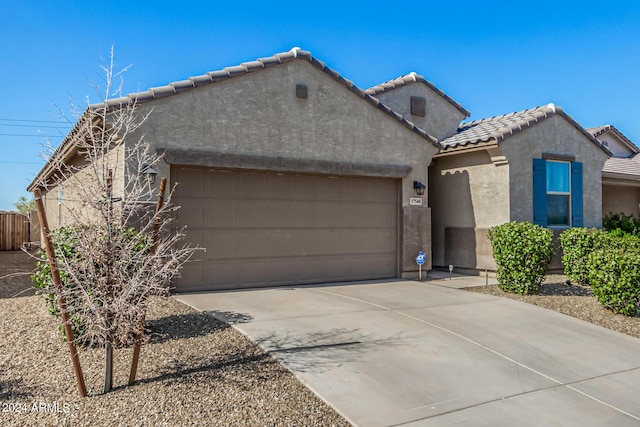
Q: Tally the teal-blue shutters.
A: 2